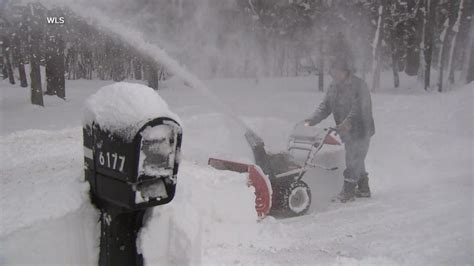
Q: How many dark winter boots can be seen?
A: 2